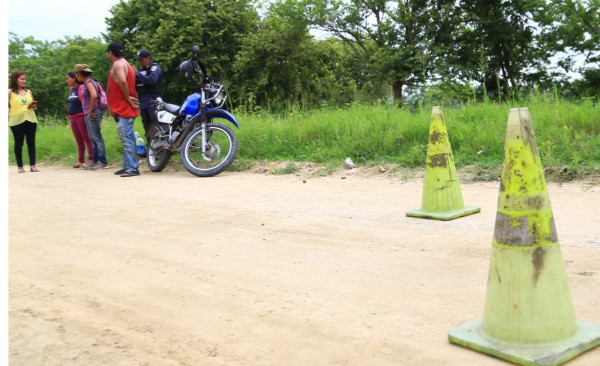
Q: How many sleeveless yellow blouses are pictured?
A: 1